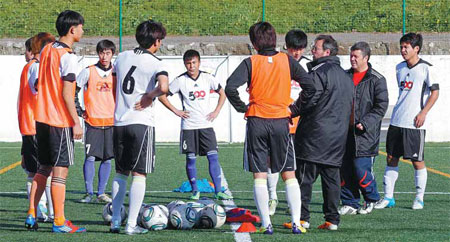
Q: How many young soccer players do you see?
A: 9